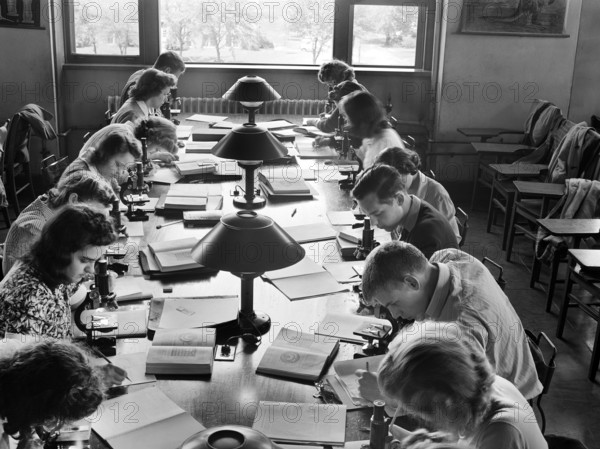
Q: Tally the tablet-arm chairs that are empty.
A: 6